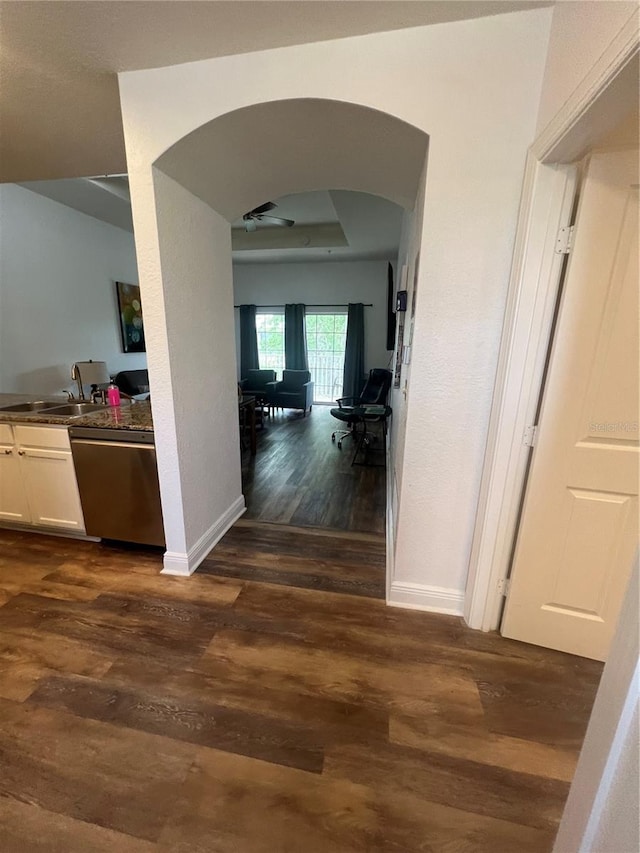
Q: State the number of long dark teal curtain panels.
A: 3